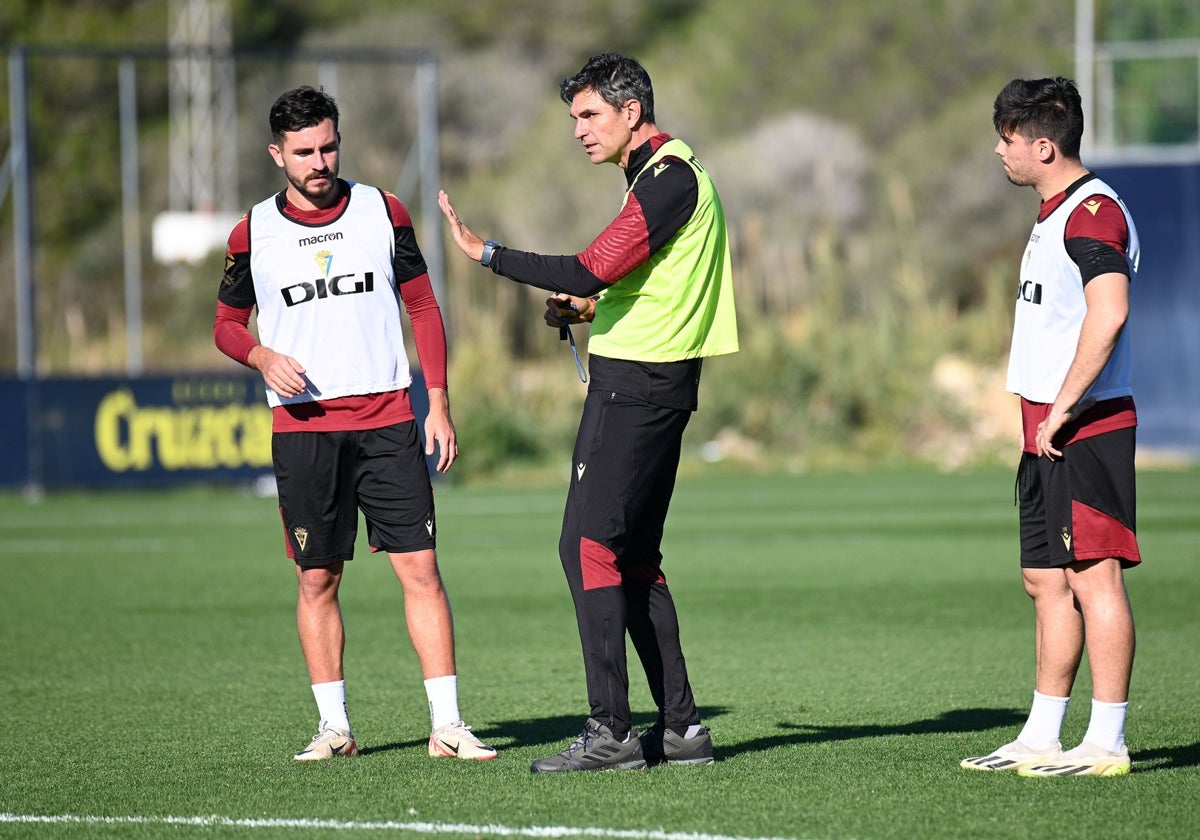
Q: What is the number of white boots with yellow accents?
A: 2